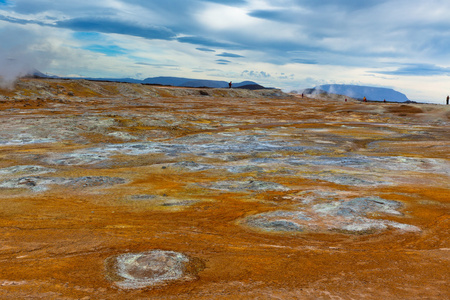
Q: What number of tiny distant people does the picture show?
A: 6